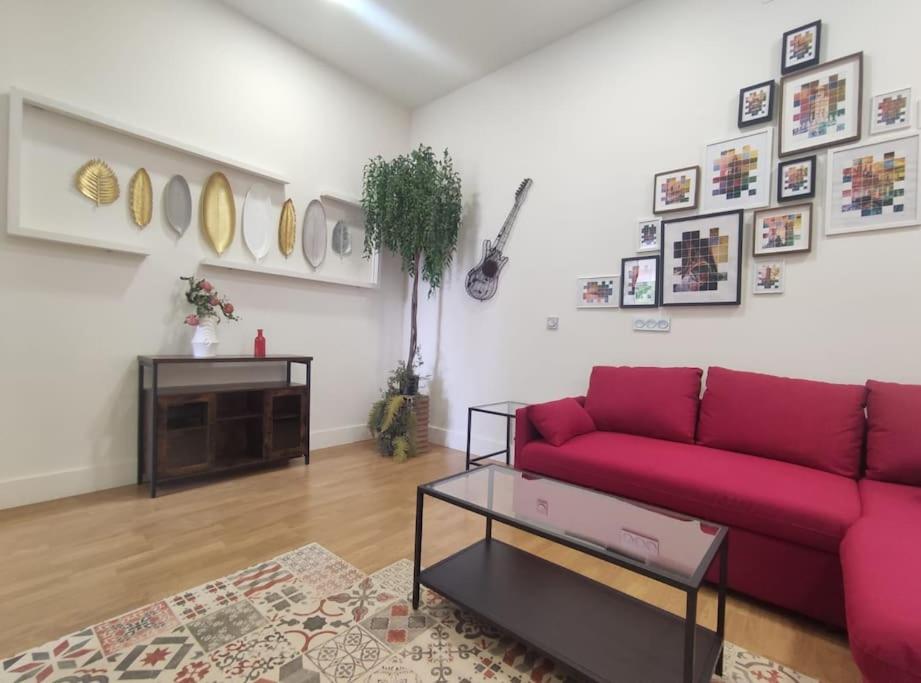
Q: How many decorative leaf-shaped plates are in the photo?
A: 8